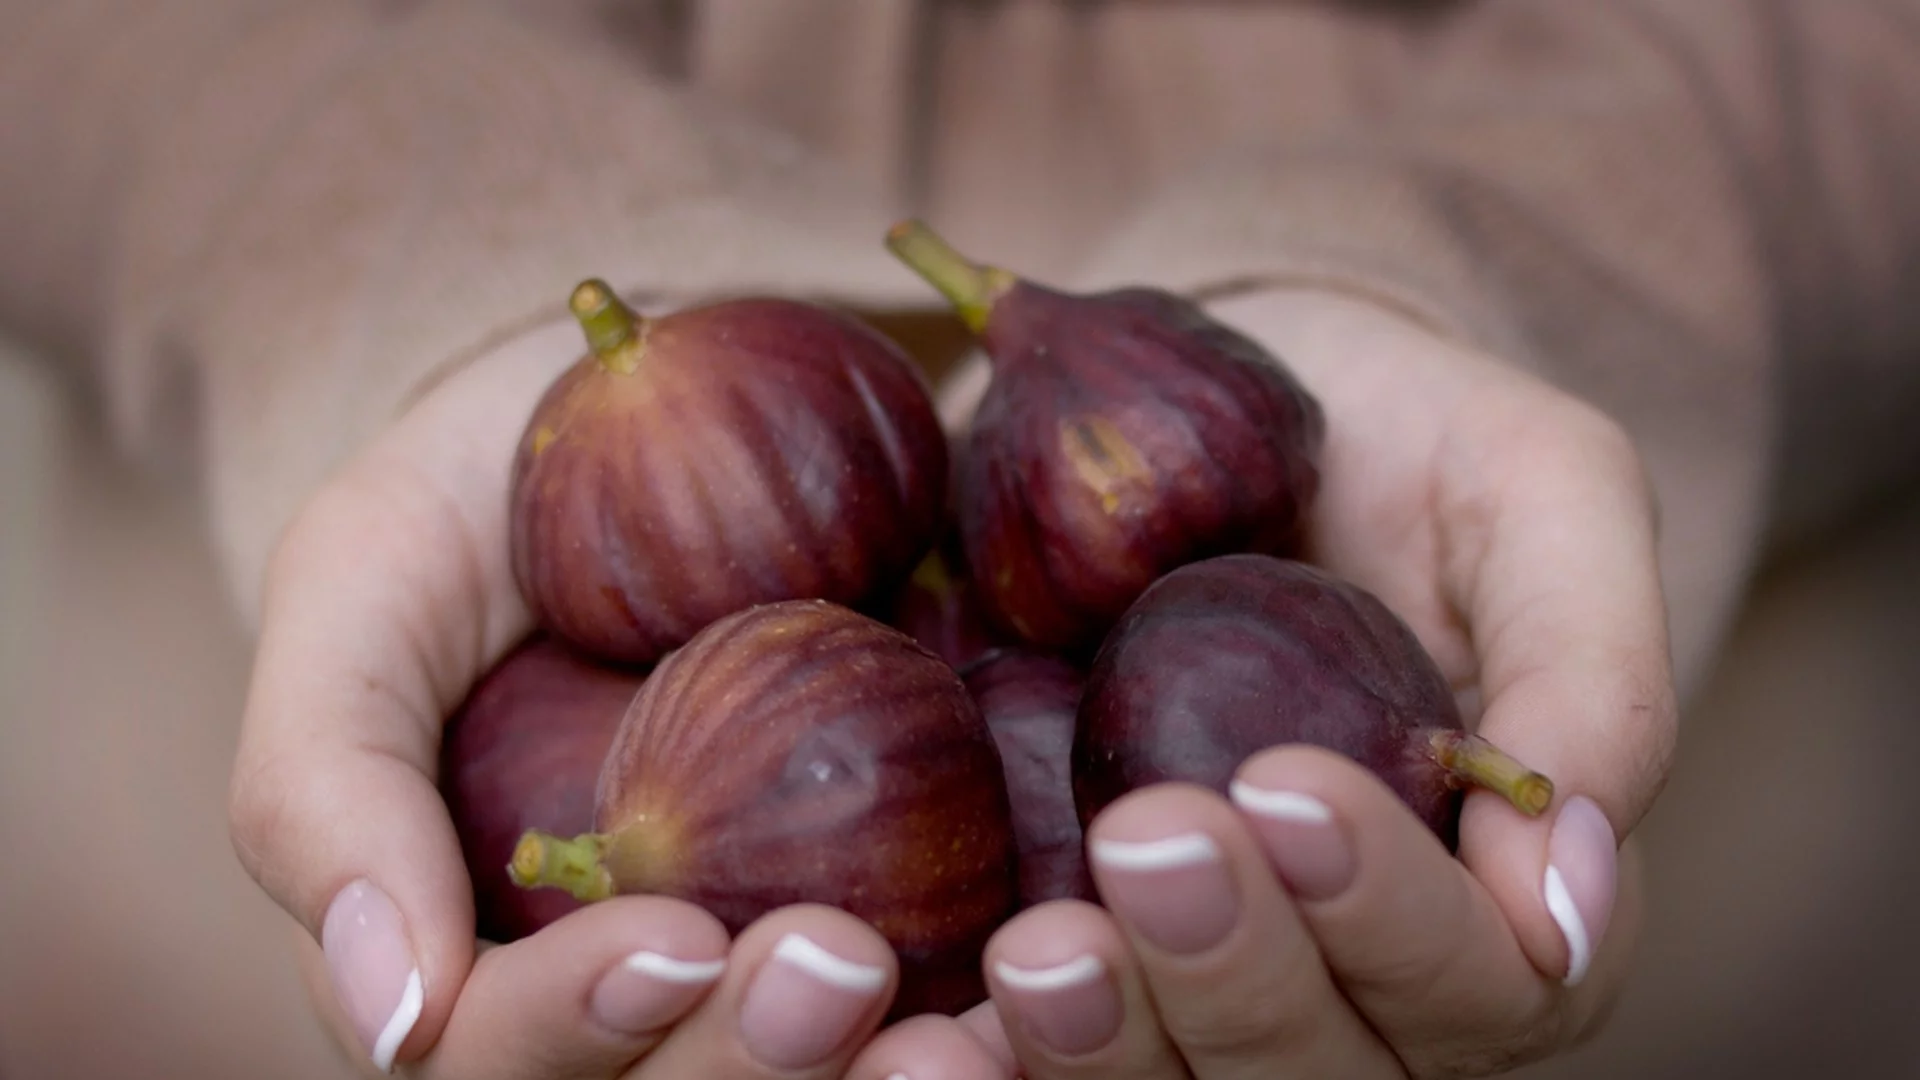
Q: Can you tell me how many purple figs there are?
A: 7